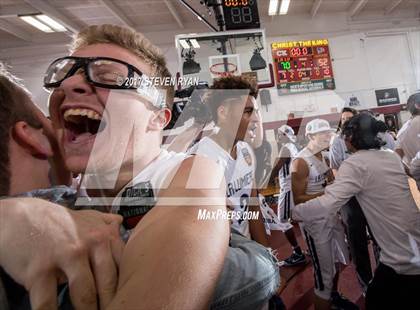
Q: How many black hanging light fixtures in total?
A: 2